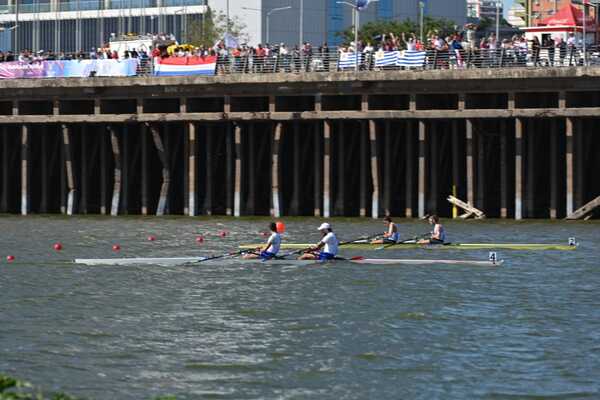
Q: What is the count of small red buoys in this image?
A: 7